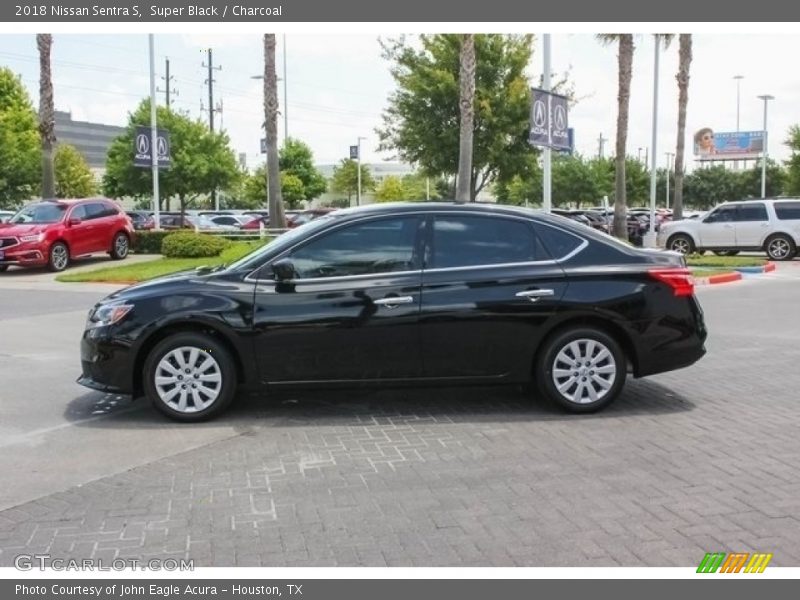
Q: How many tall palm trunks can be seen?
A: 5